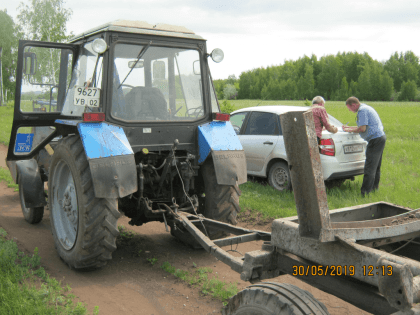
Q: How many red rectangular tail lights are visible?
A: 2